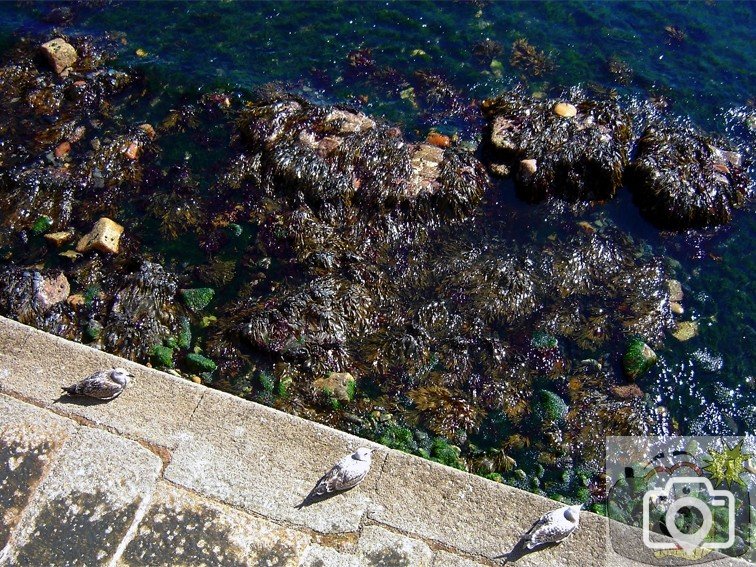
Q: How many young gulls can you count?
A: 3